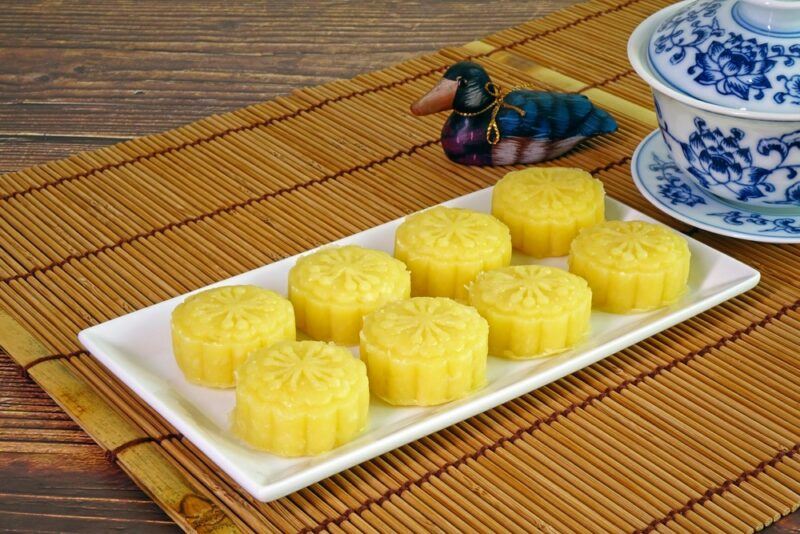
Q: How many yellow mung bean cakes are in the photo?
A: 8